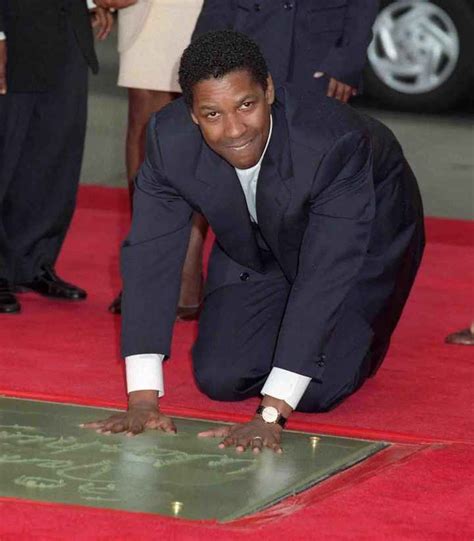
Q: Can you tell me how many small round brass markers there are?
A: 2